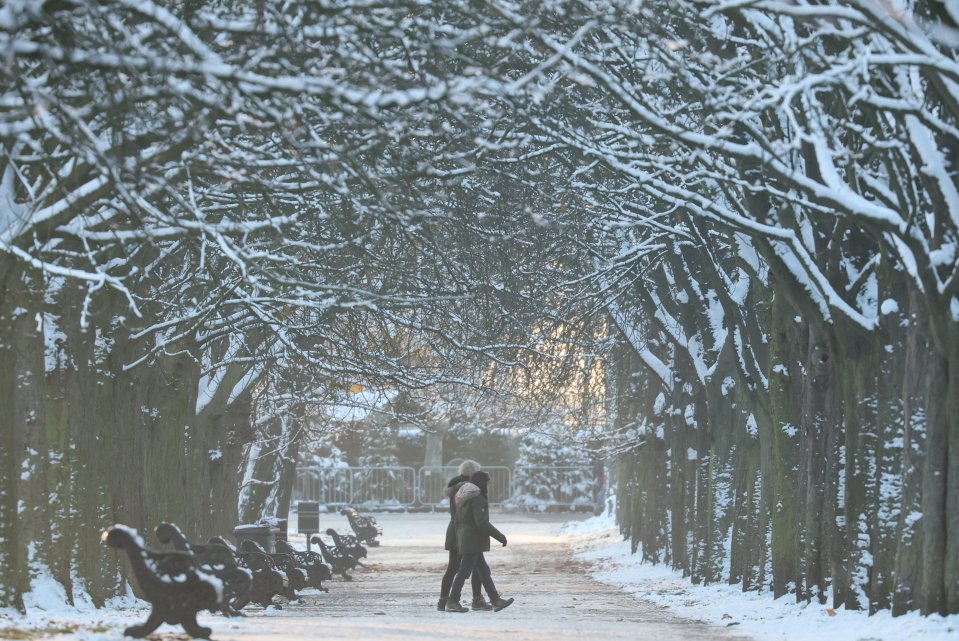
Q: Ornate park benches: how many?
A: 8